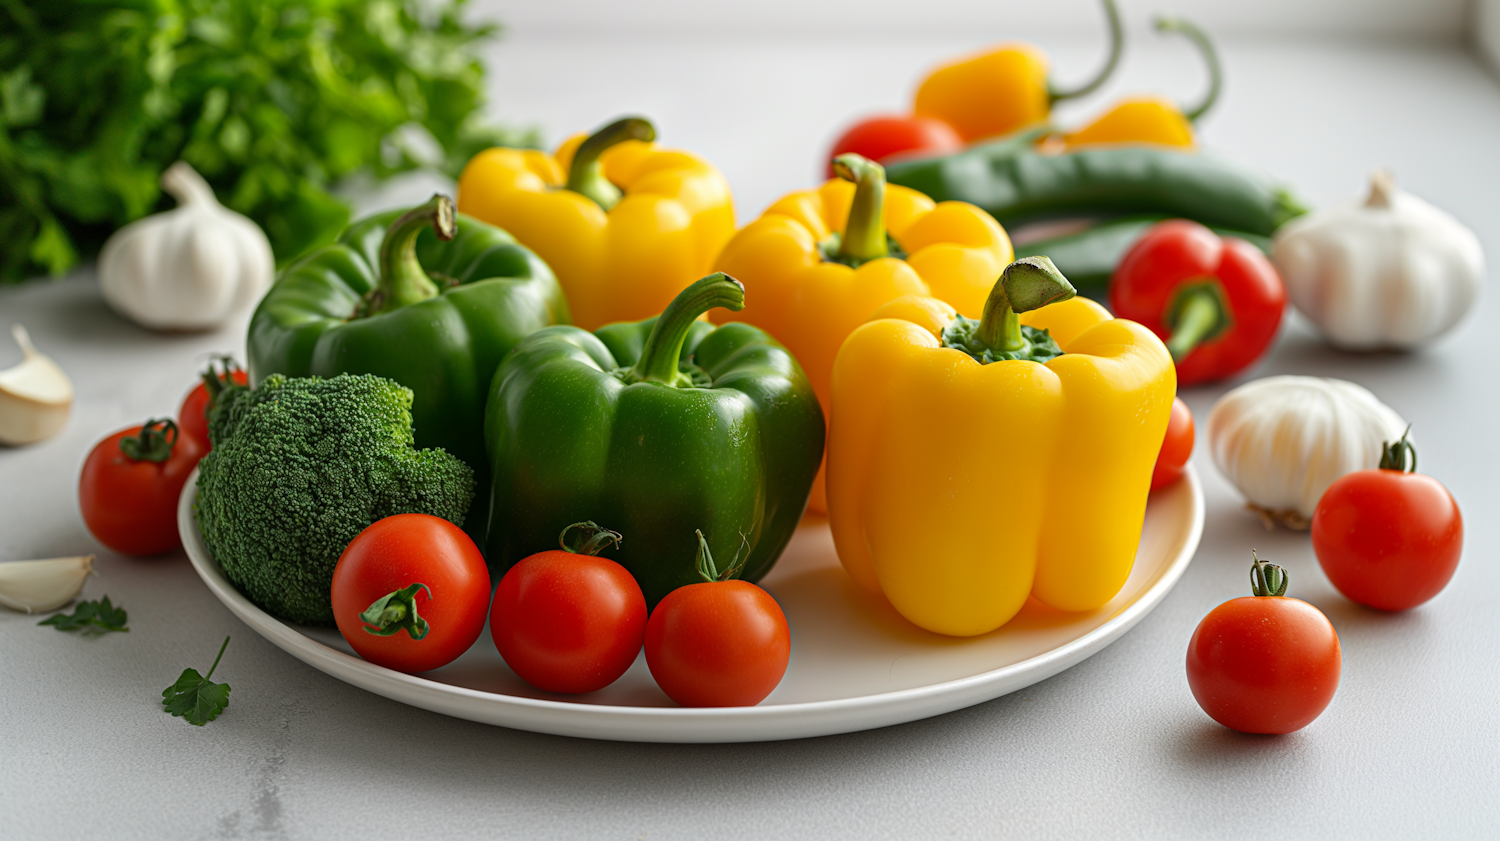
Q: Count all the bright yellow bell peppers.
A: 3